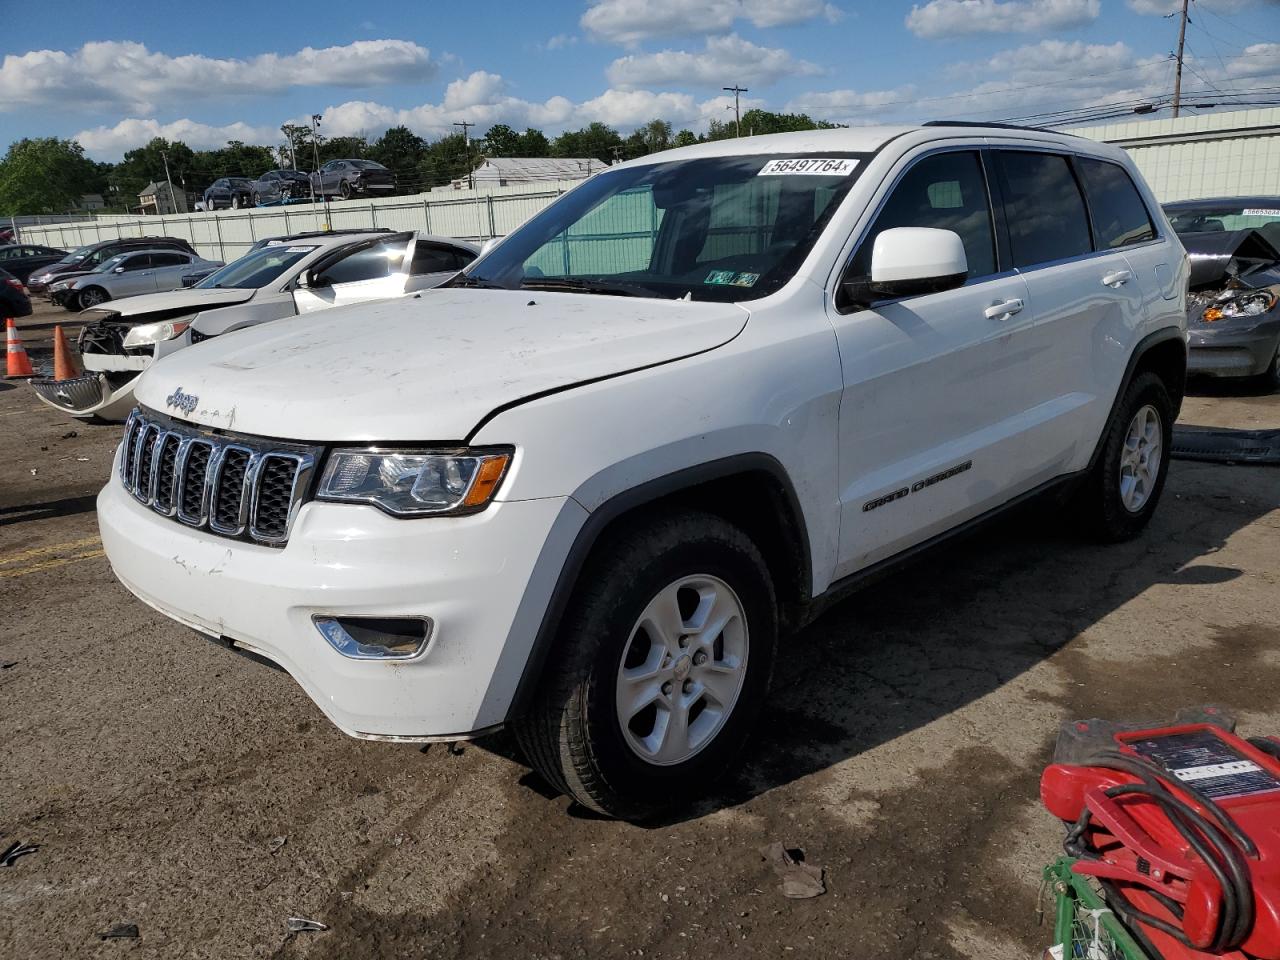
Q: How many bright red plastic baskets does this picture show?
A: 0